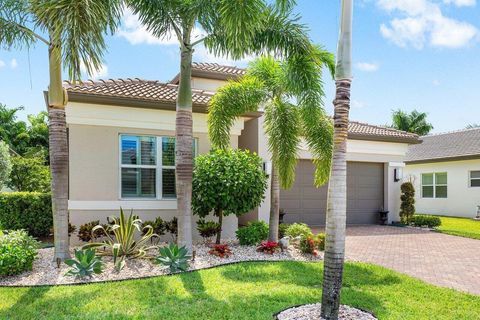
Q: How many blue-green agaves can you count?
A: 2